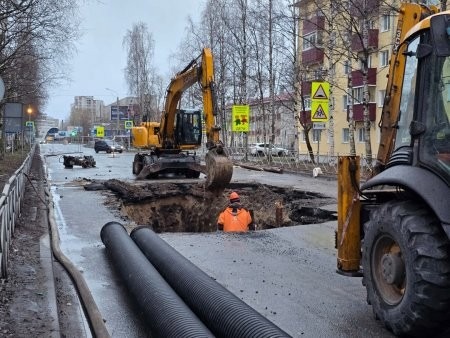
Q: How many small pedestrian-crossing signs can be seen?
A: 2